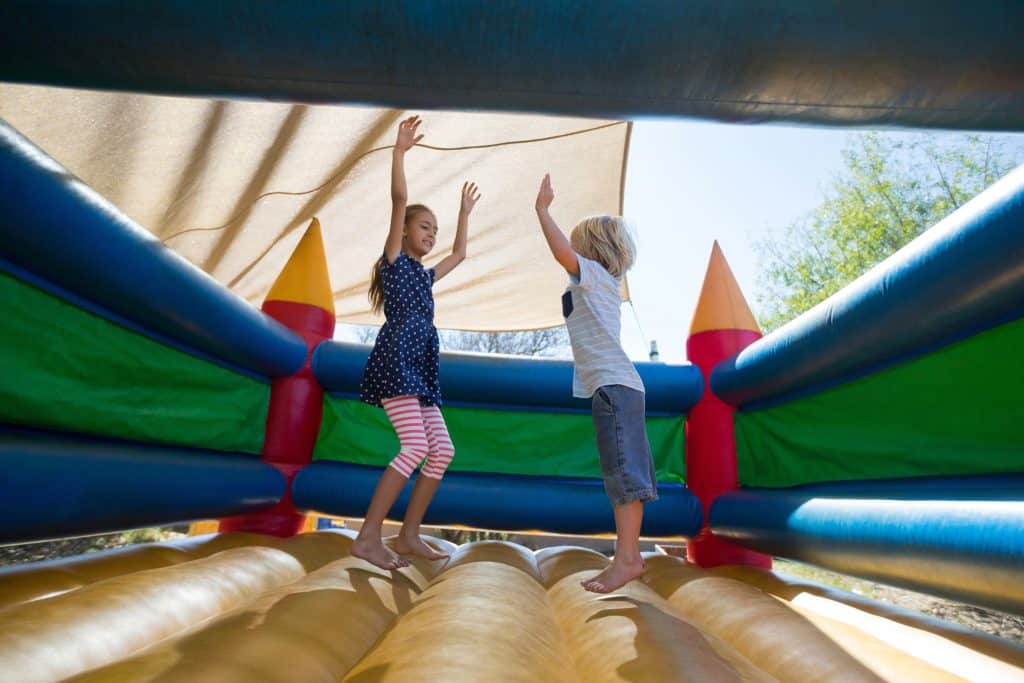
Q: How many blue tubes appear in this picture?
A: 7